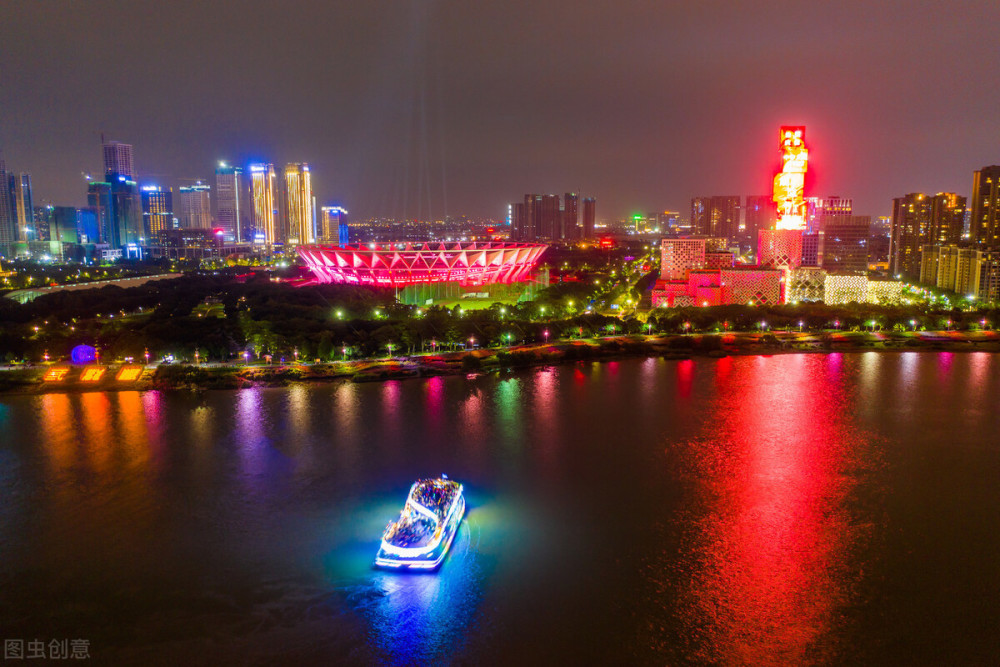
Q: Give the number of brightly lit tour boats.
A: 1